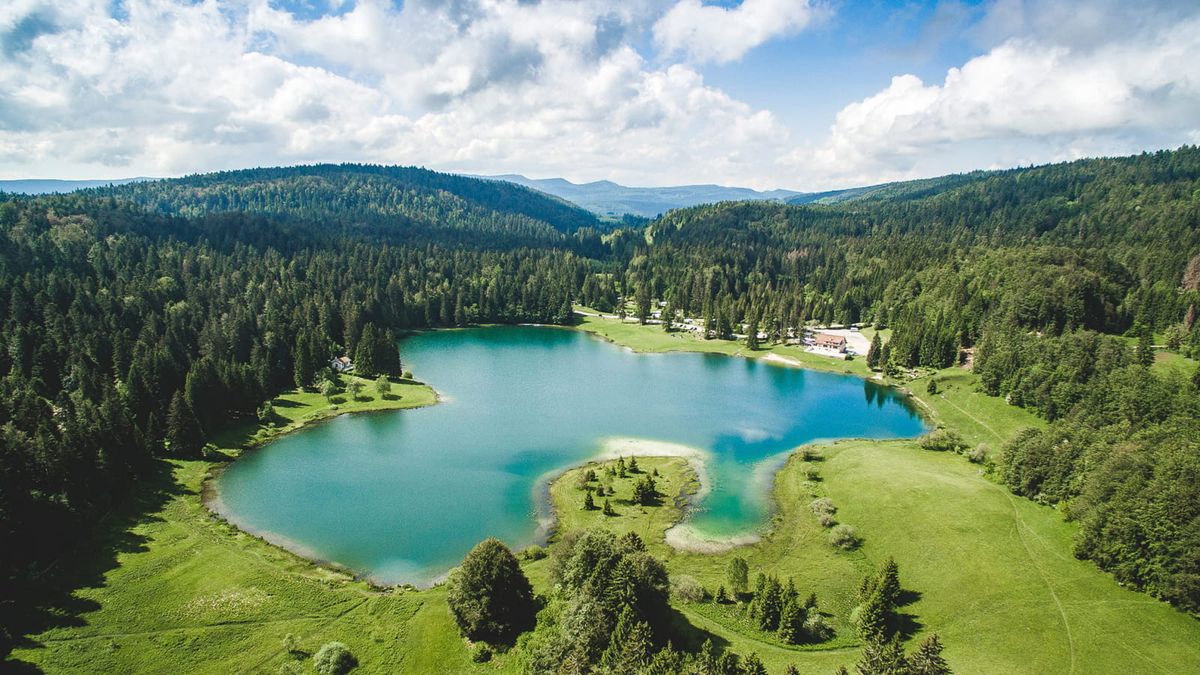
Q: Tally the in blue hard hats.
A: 0